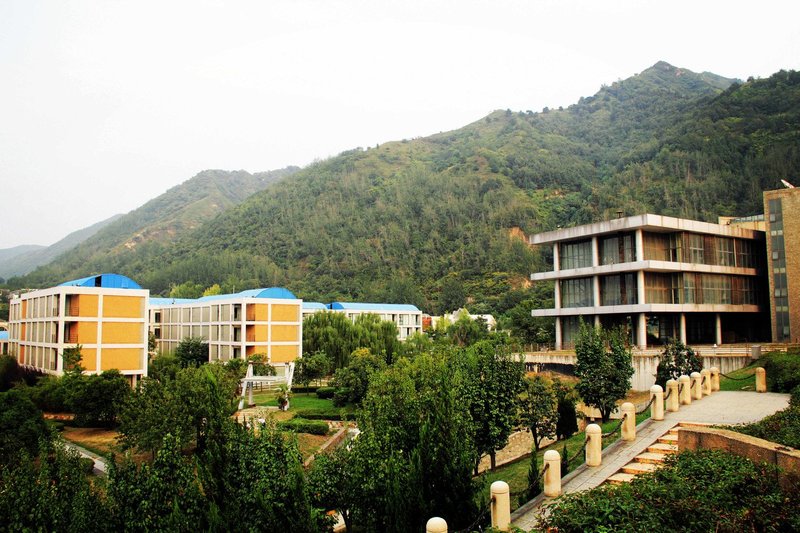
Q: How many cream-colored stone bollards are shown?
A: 12